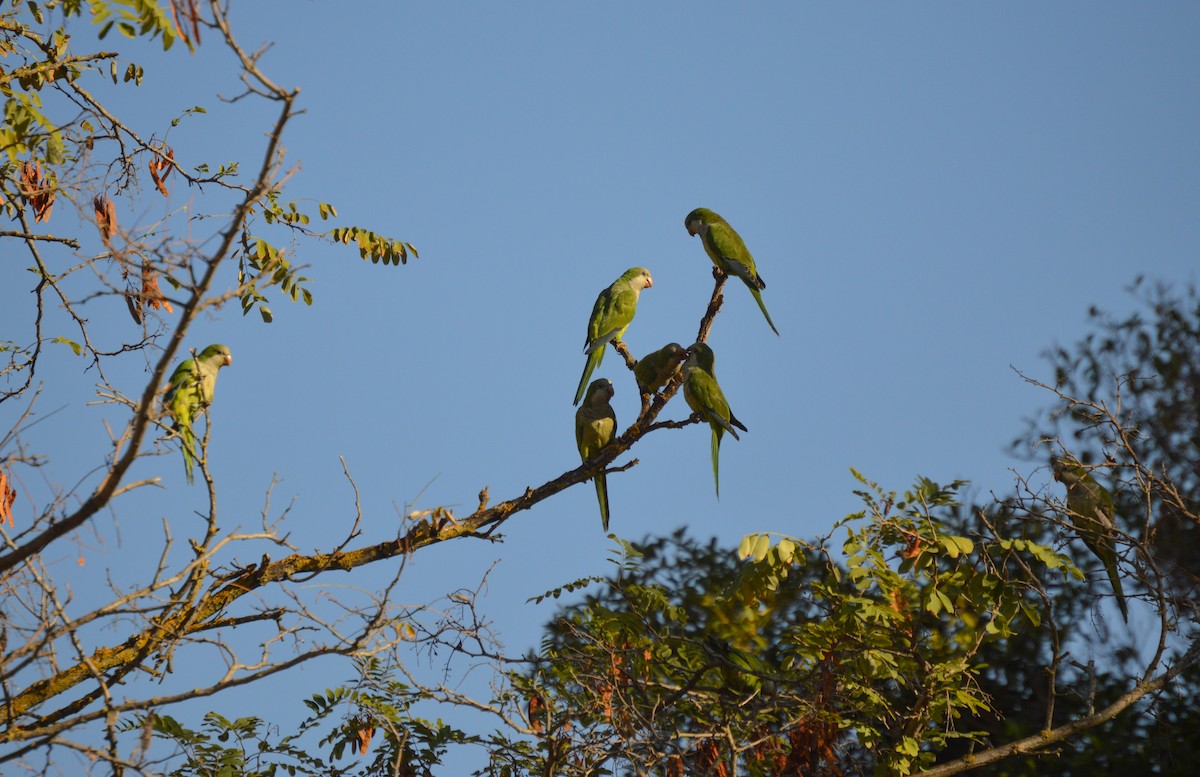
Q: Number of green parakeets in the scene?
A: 7